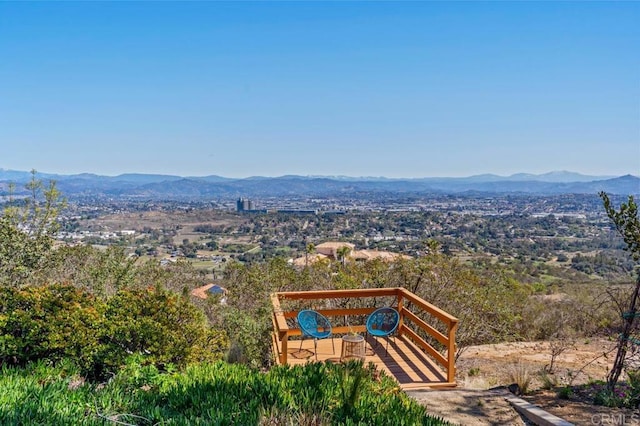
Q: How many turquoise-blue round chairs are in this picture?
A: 2